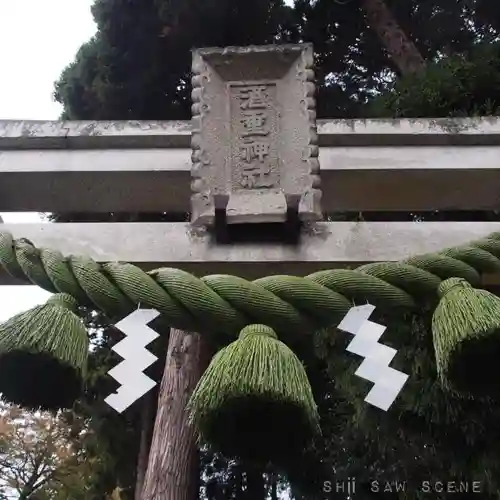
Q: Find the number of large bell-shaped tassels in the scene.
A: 3